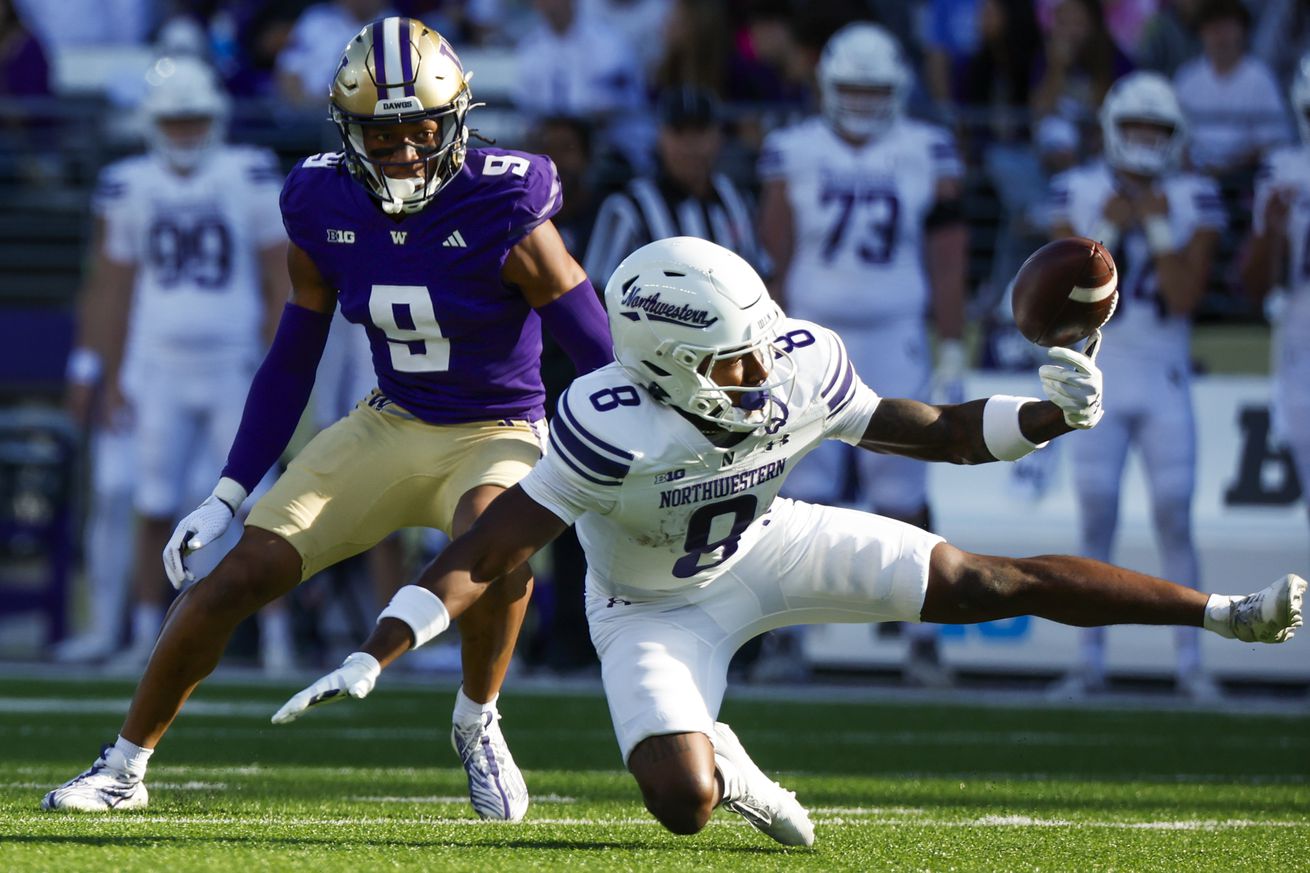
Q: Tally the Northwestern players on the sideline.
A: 4